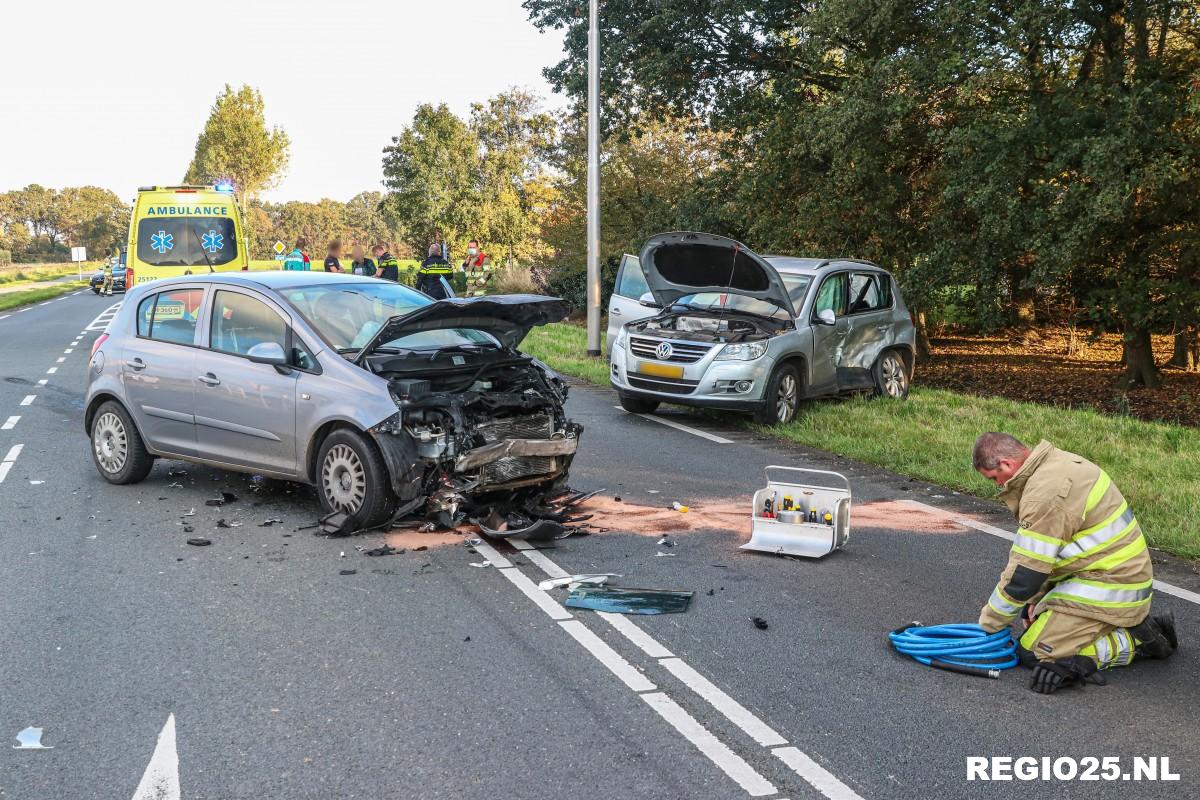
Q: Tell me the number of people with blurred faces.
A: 2